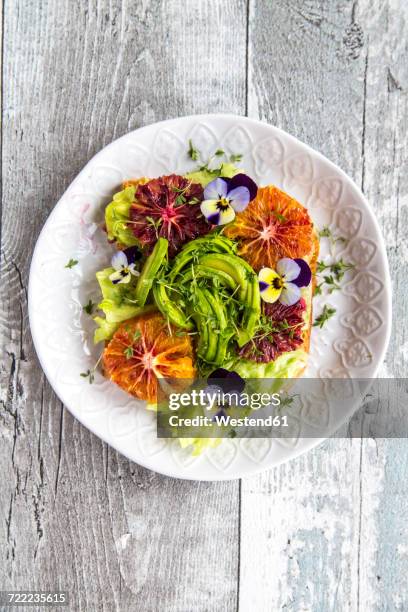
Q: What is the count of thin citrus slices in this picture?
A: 4